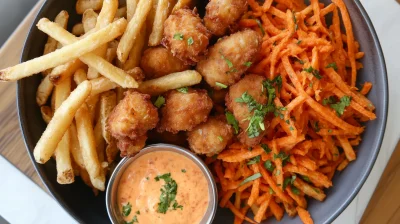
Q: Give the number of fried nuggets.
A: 8